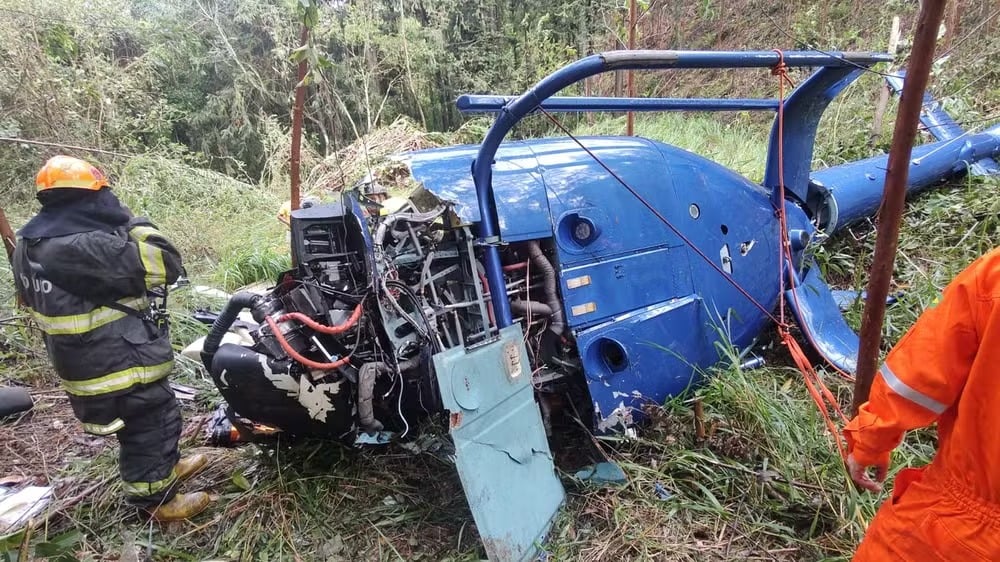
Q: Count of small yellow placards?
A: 2